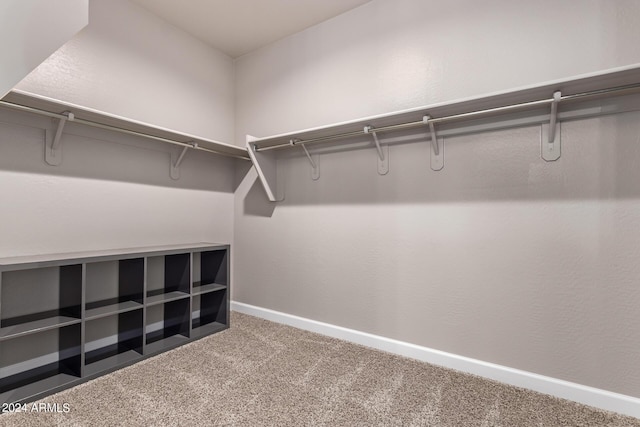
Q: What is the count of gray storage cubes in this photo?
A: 8